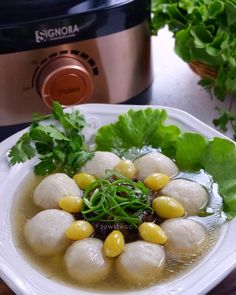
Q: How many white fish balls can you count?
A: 8